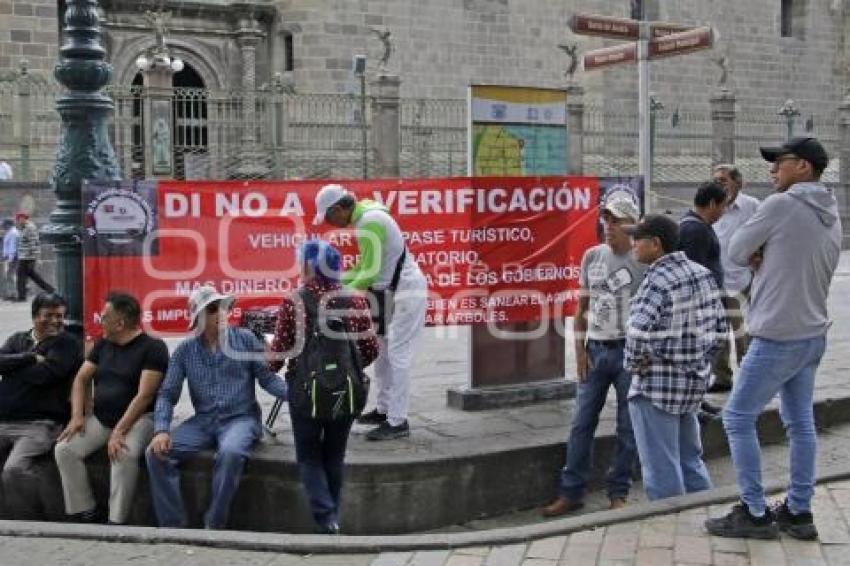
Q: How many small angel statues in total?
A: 4